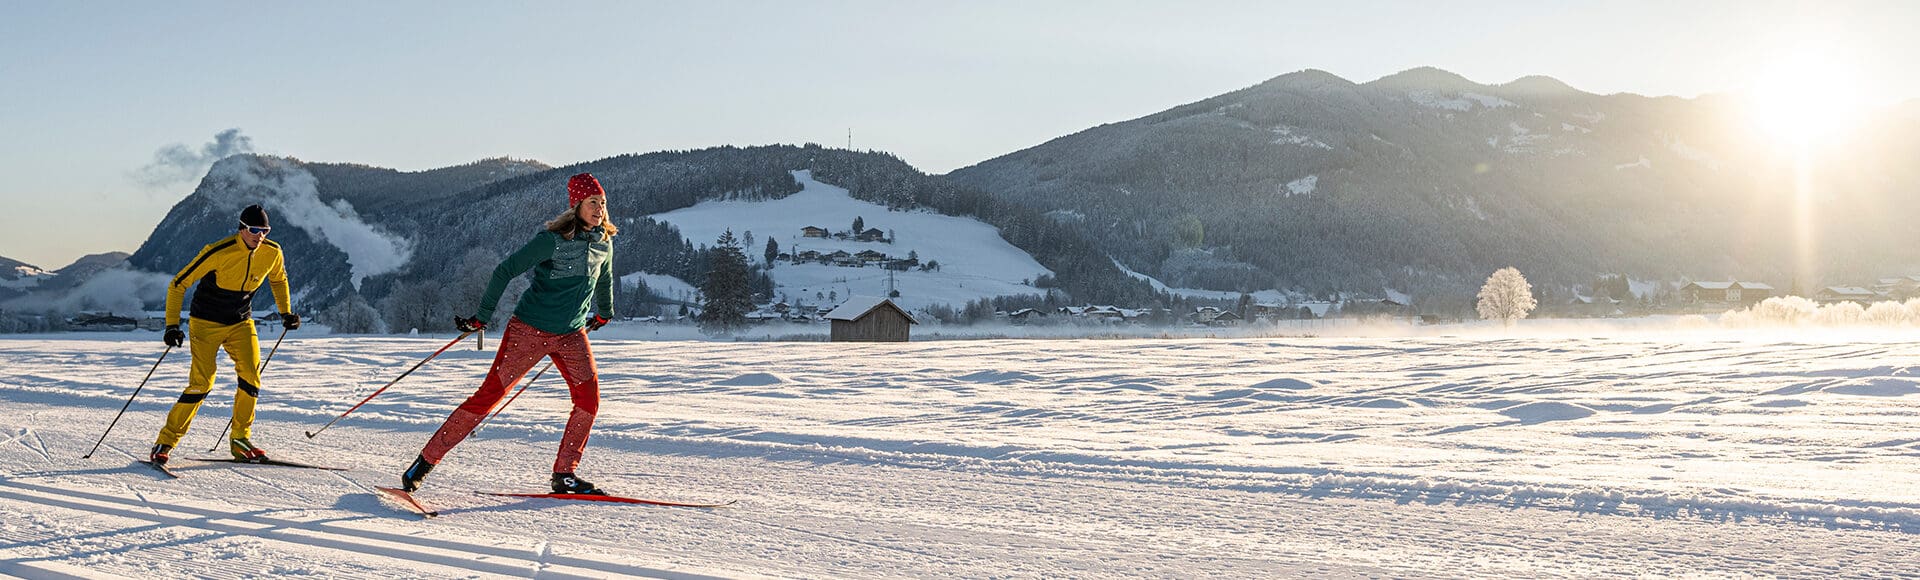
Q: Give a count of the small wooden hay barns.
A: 1